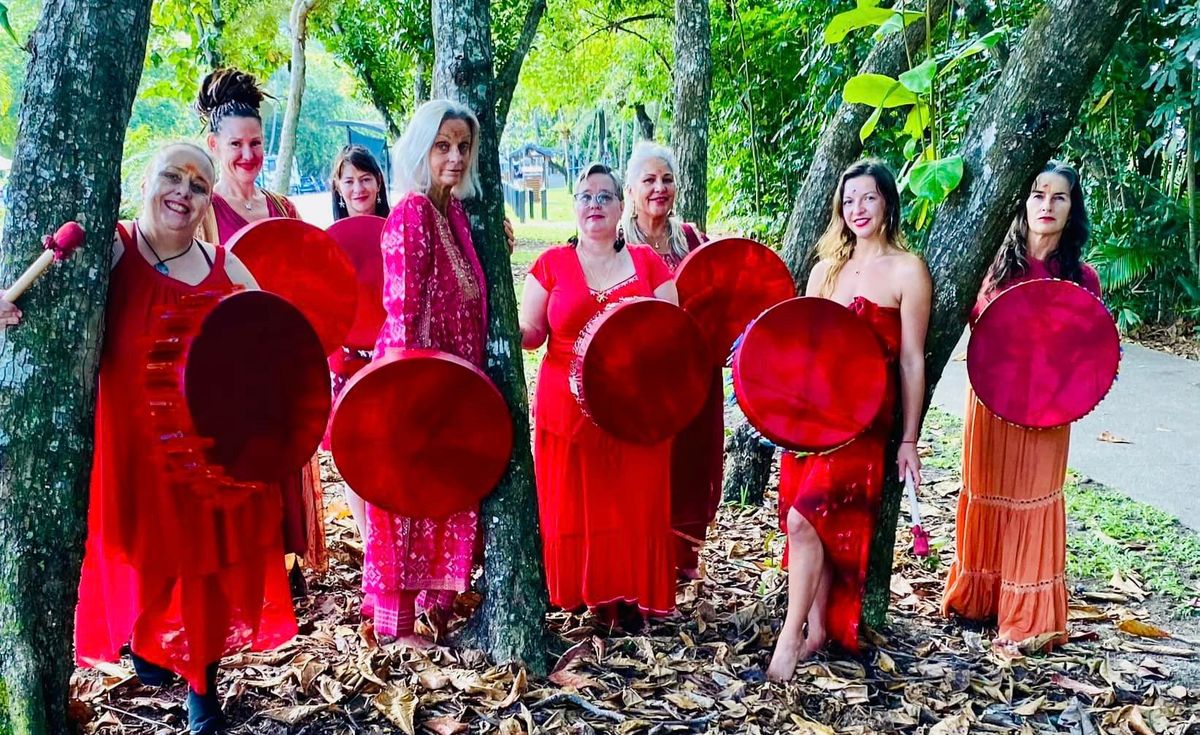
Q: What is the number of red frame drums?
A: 8